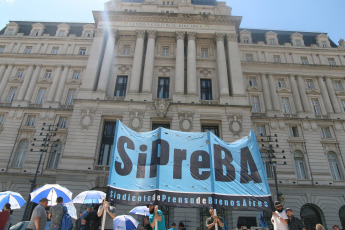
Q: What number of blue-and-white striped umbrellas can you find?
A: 5